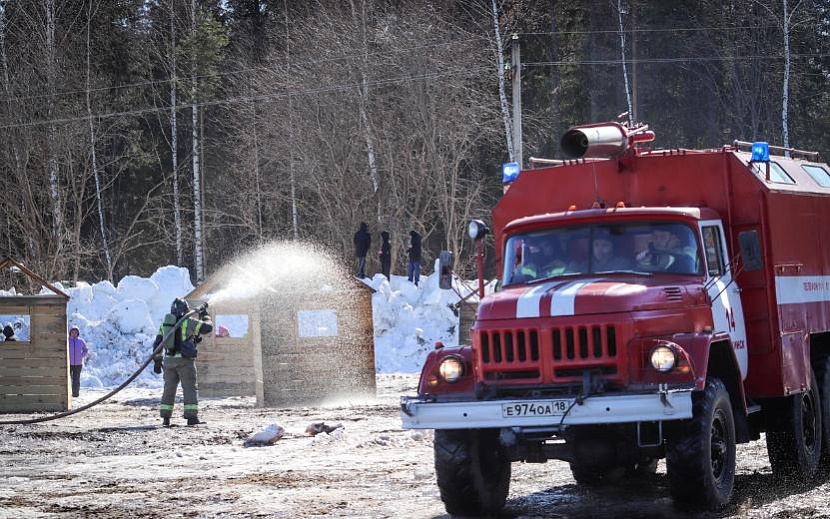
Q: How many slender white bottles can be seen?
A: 0